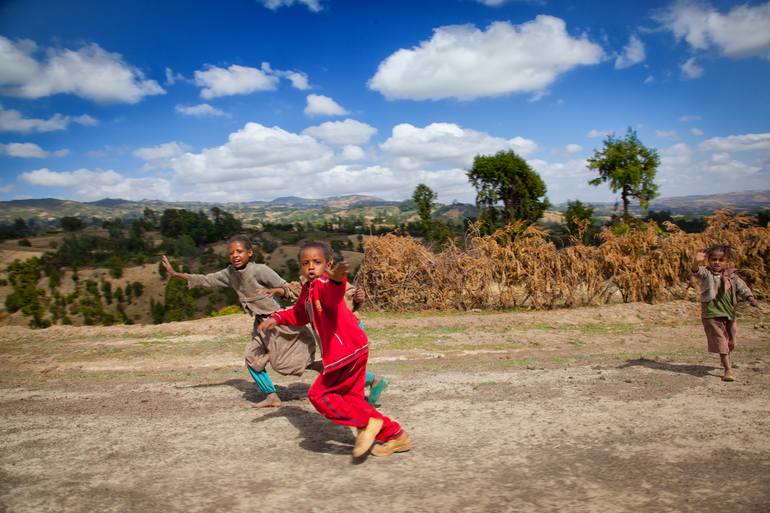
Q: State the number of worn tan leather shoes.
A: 2